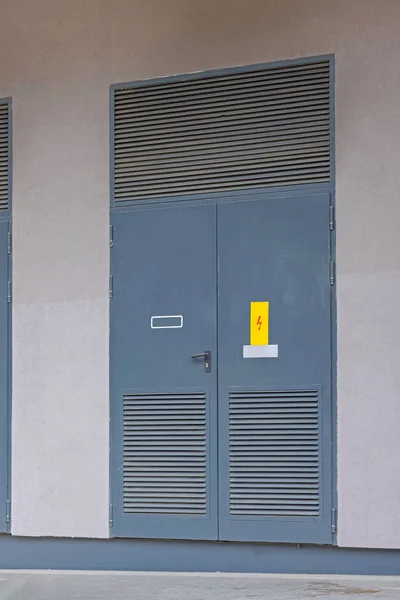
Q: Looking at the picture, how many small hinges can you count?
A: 9